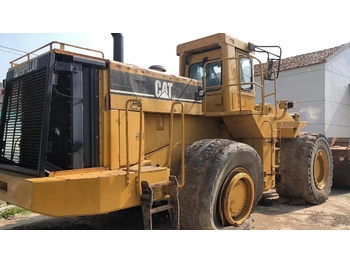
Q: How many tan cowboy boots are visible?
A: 0